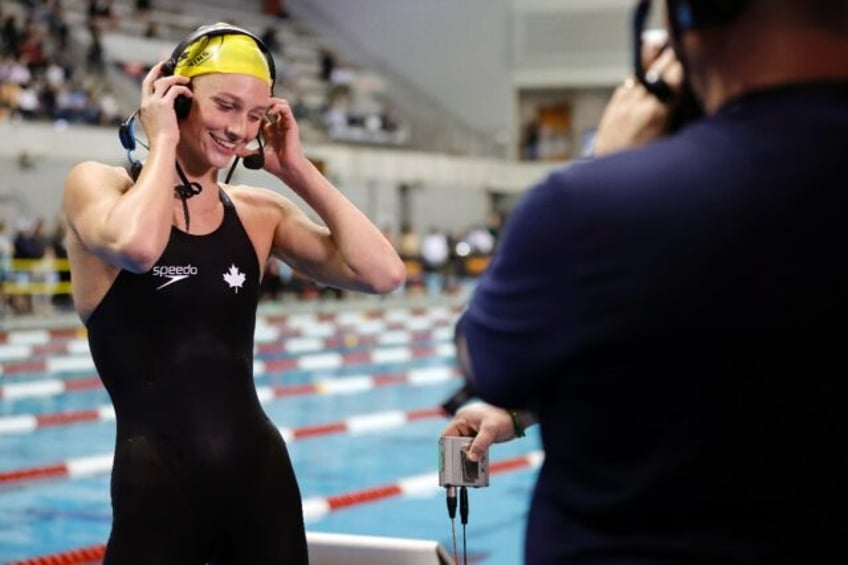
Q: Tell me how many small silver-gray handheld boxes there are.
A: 1